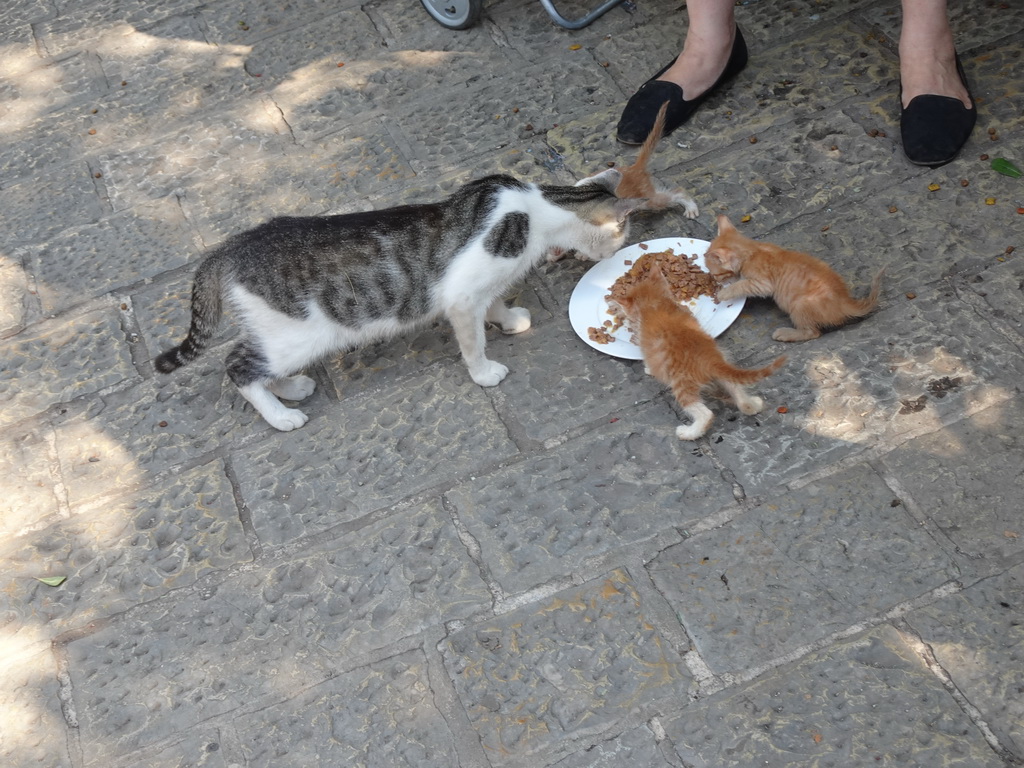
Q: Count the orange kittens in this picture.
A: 3